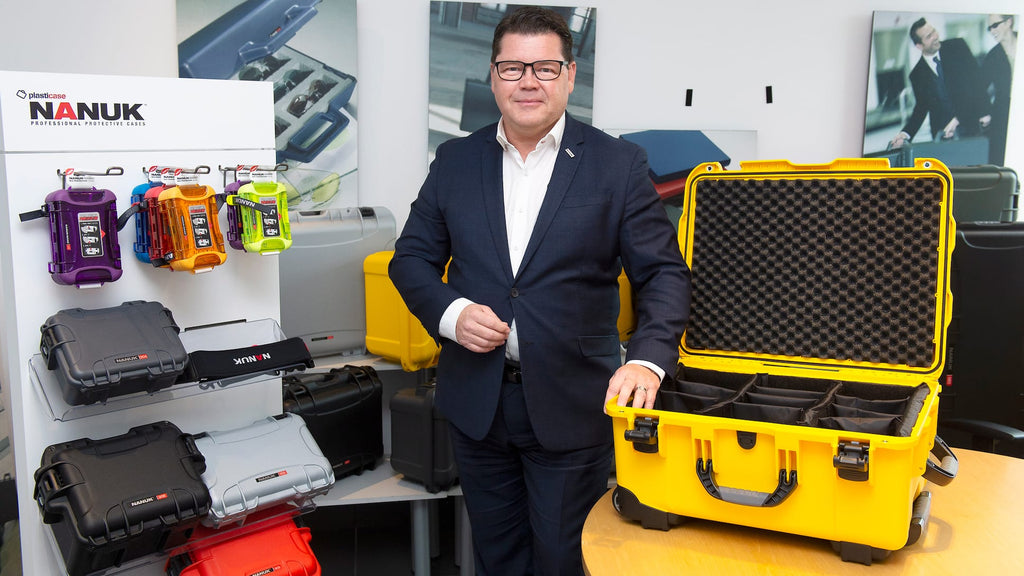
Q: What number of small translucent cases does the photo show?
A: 6